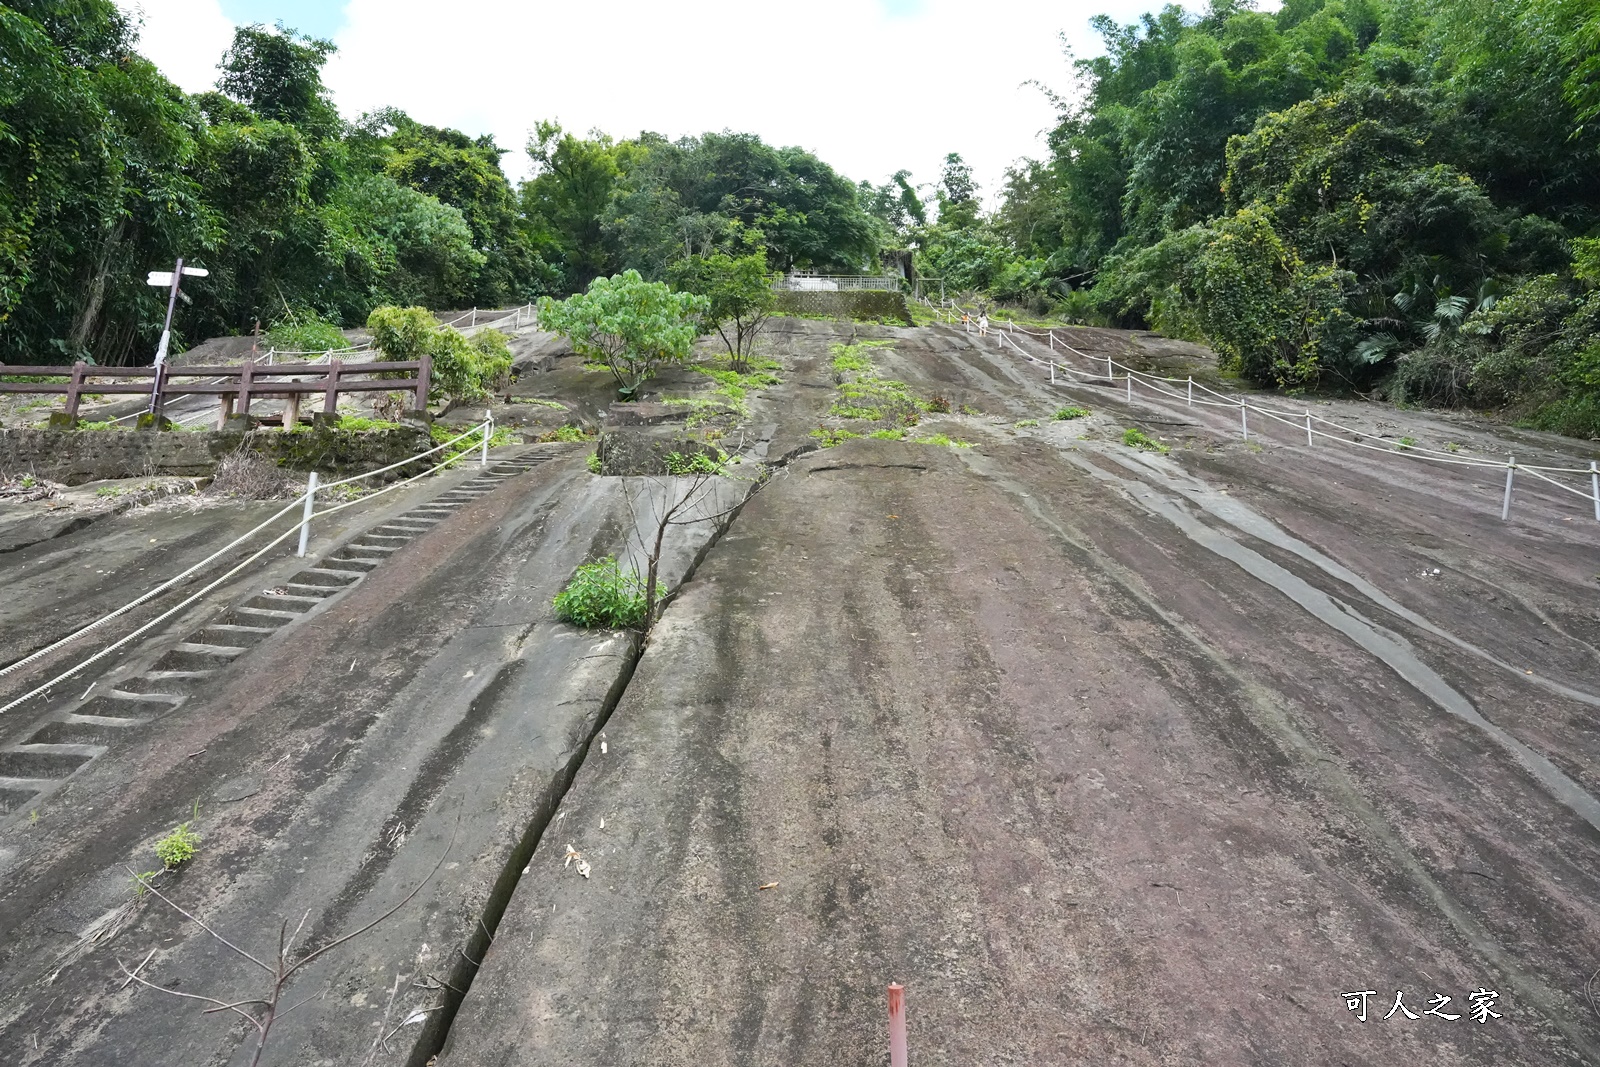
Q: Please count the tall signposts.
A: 1